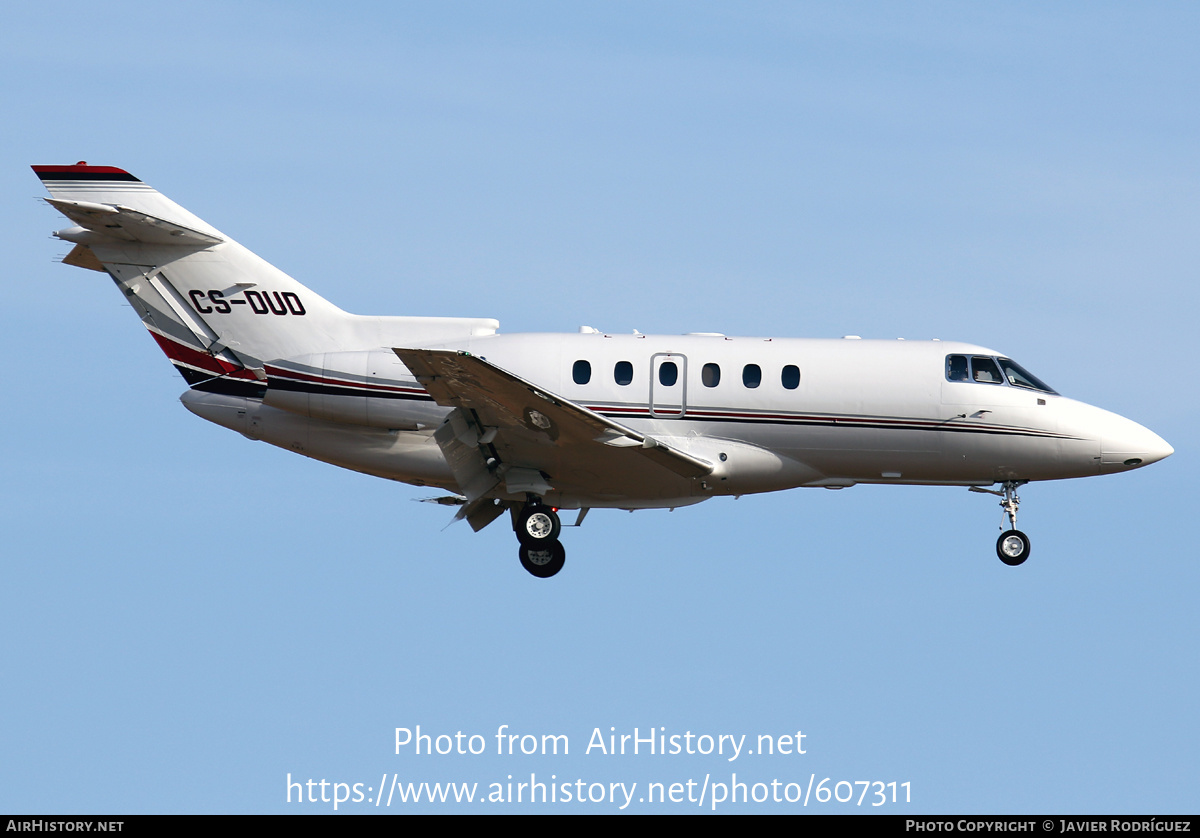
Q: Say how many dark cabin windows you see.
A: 6